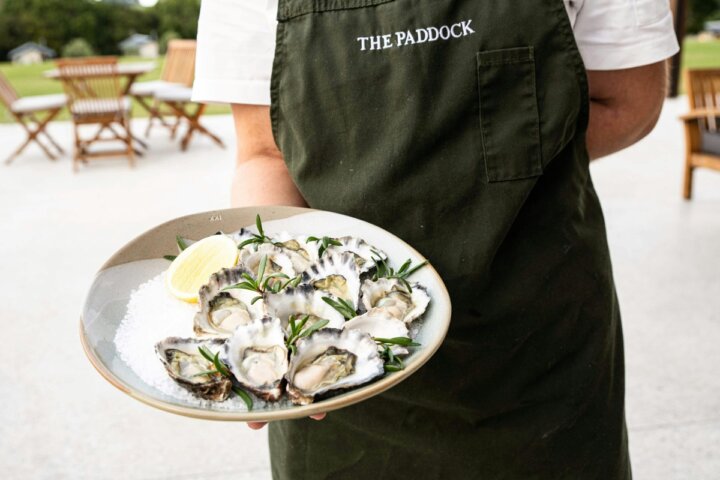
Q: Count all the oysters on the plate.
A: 12